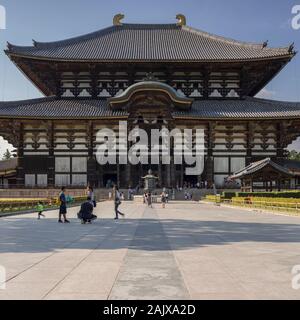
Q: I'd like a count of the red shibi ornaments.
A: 0